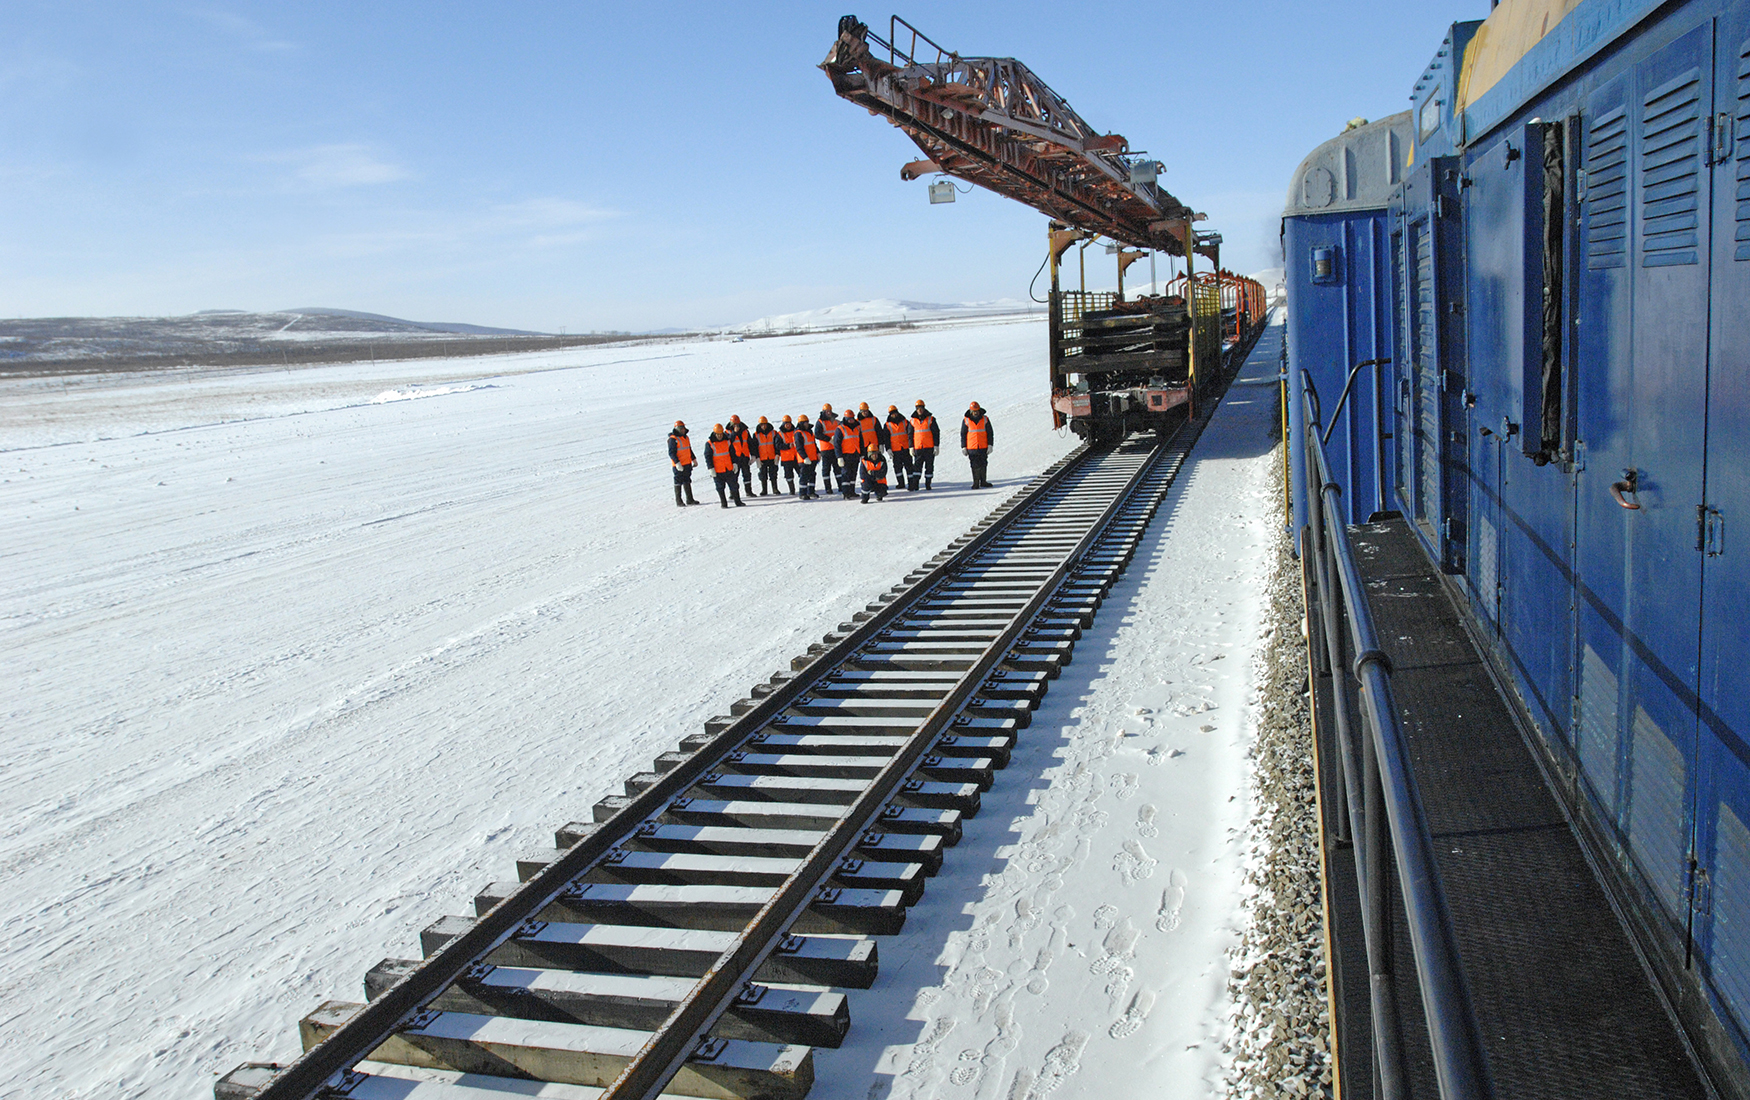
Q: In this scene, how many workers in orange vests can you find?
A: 13